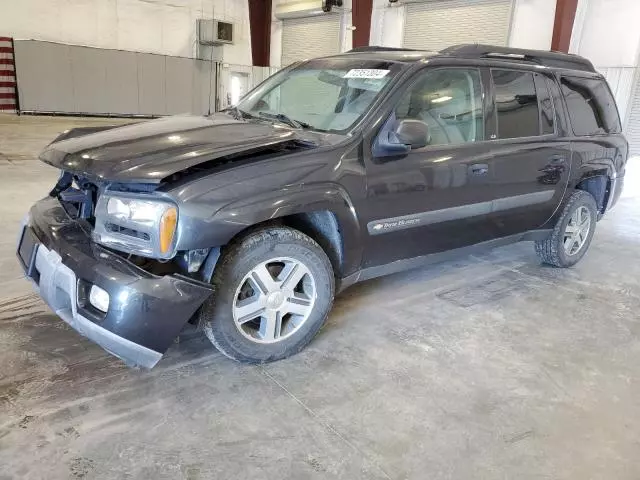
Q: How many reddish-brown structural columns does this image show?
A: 3